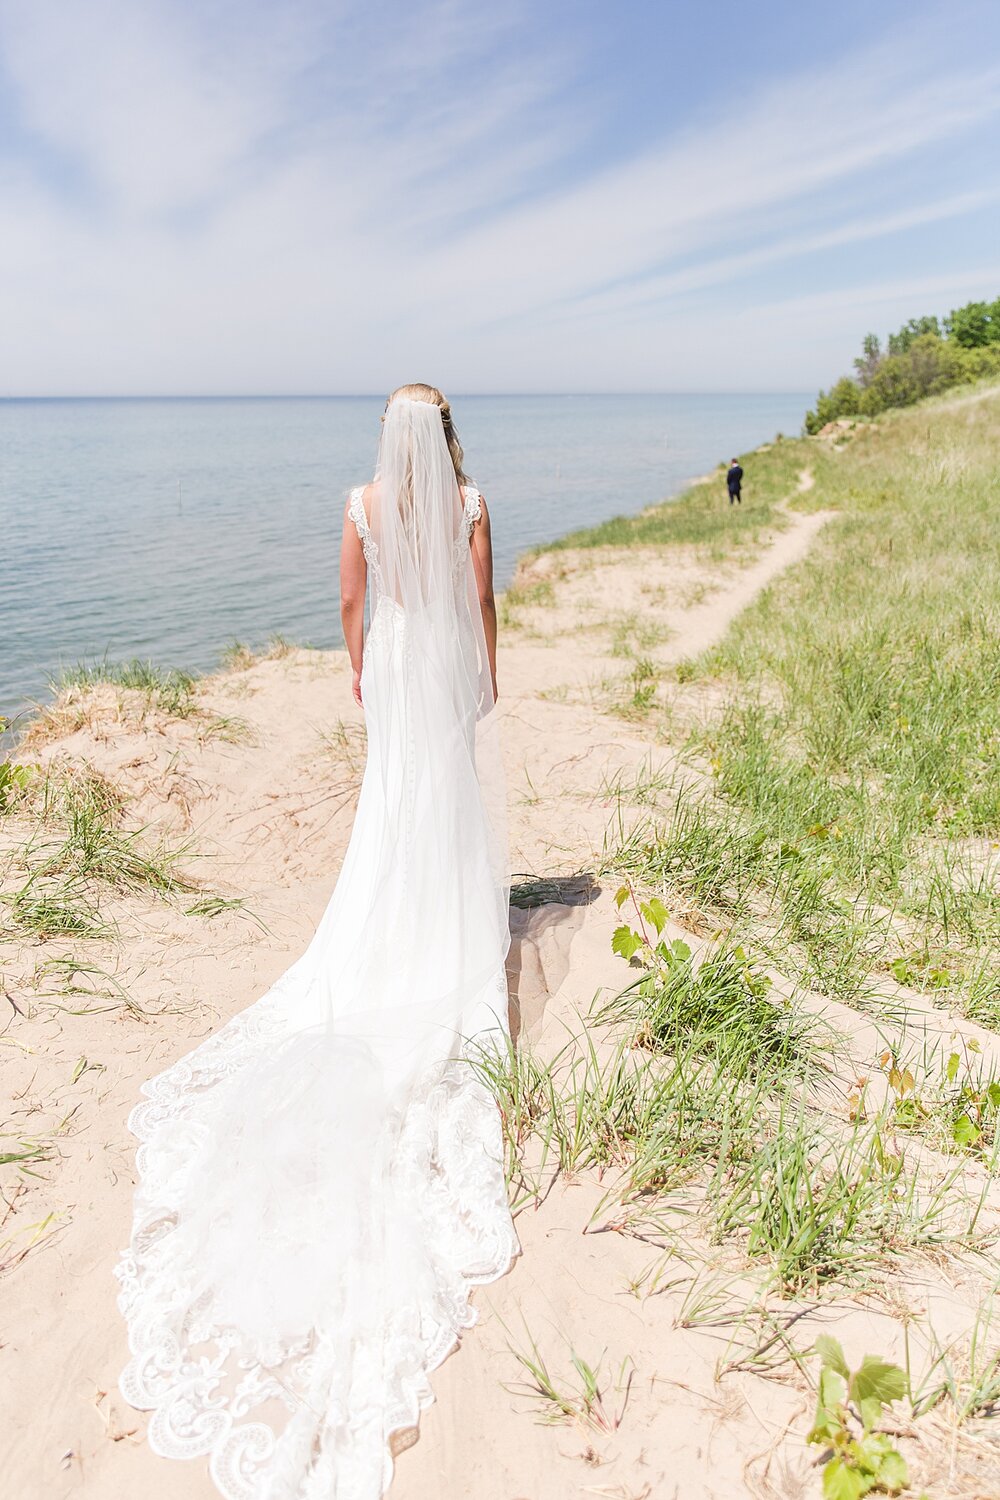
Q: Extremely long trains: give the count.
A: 1